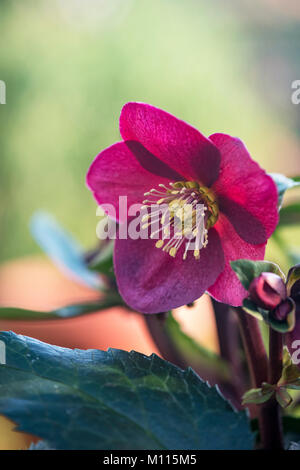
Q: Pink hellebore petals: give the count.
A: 5